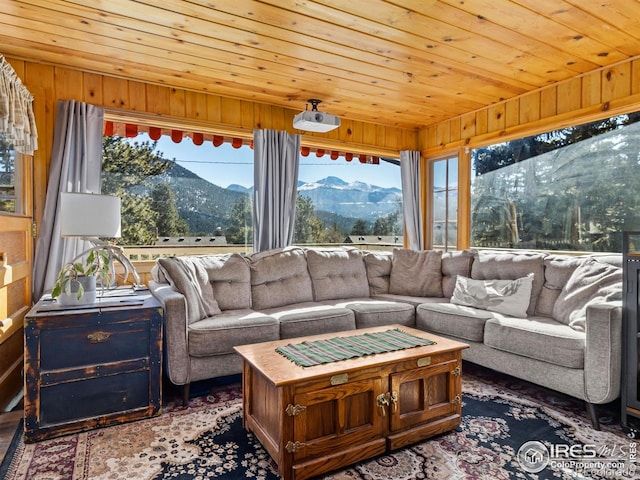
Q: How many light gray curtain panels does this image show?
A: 3